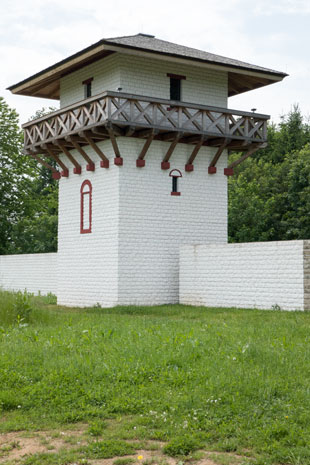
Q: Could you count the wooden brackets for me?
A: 11